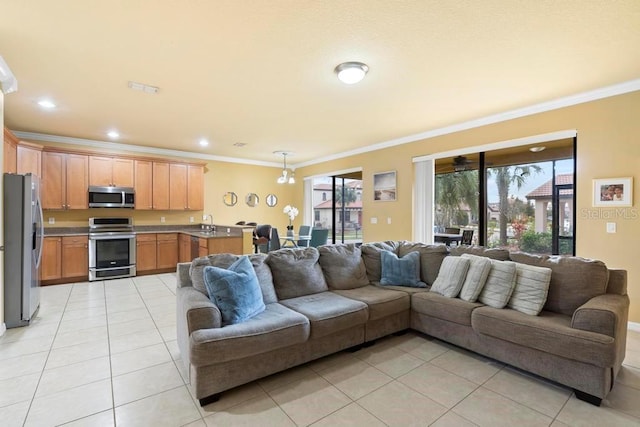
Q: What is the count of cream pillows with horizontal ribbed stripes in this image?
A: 2